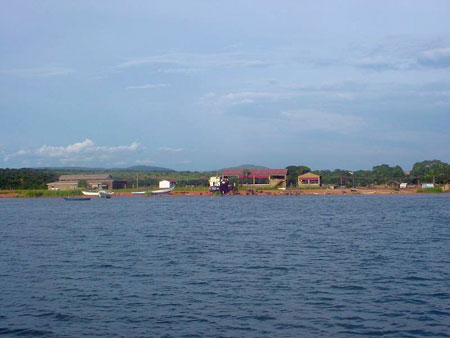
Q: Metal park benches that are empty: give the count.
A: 0